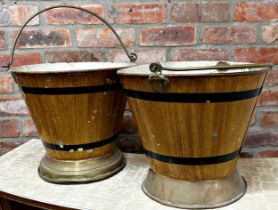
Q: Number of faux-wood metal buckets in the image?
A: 2